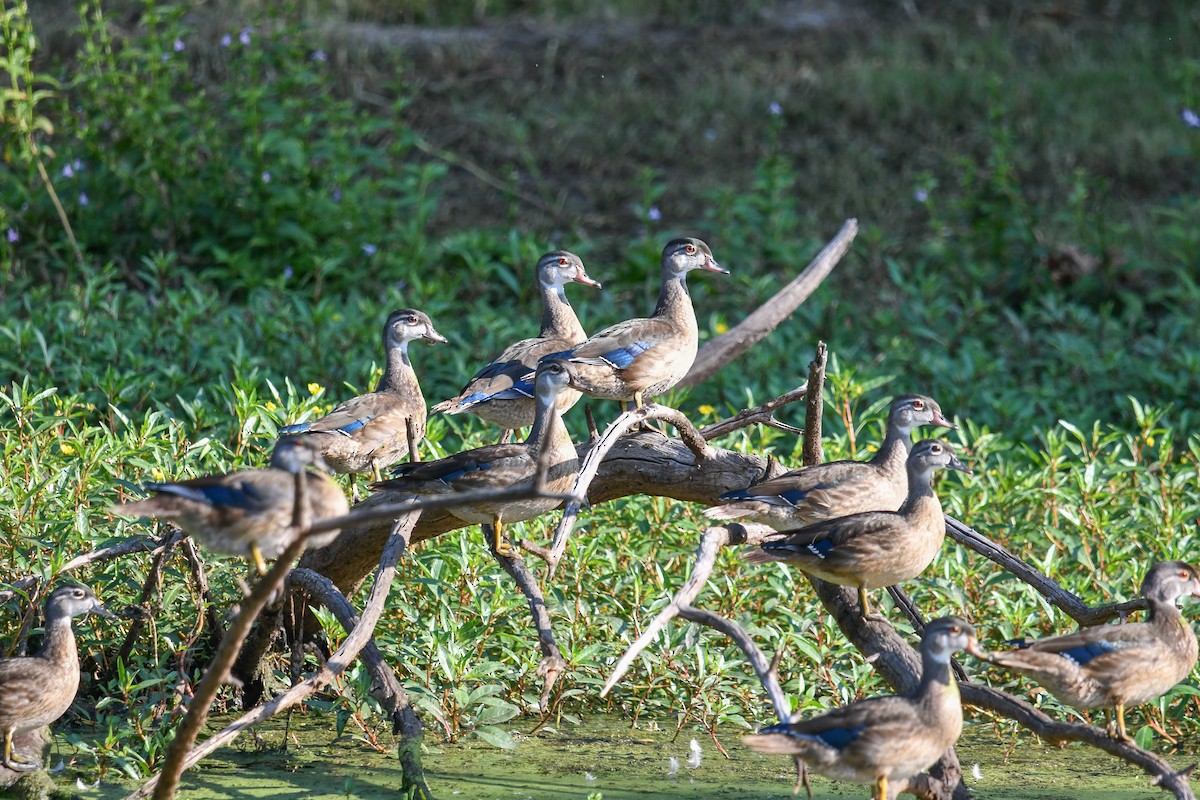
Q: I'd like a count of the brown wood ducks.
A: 10